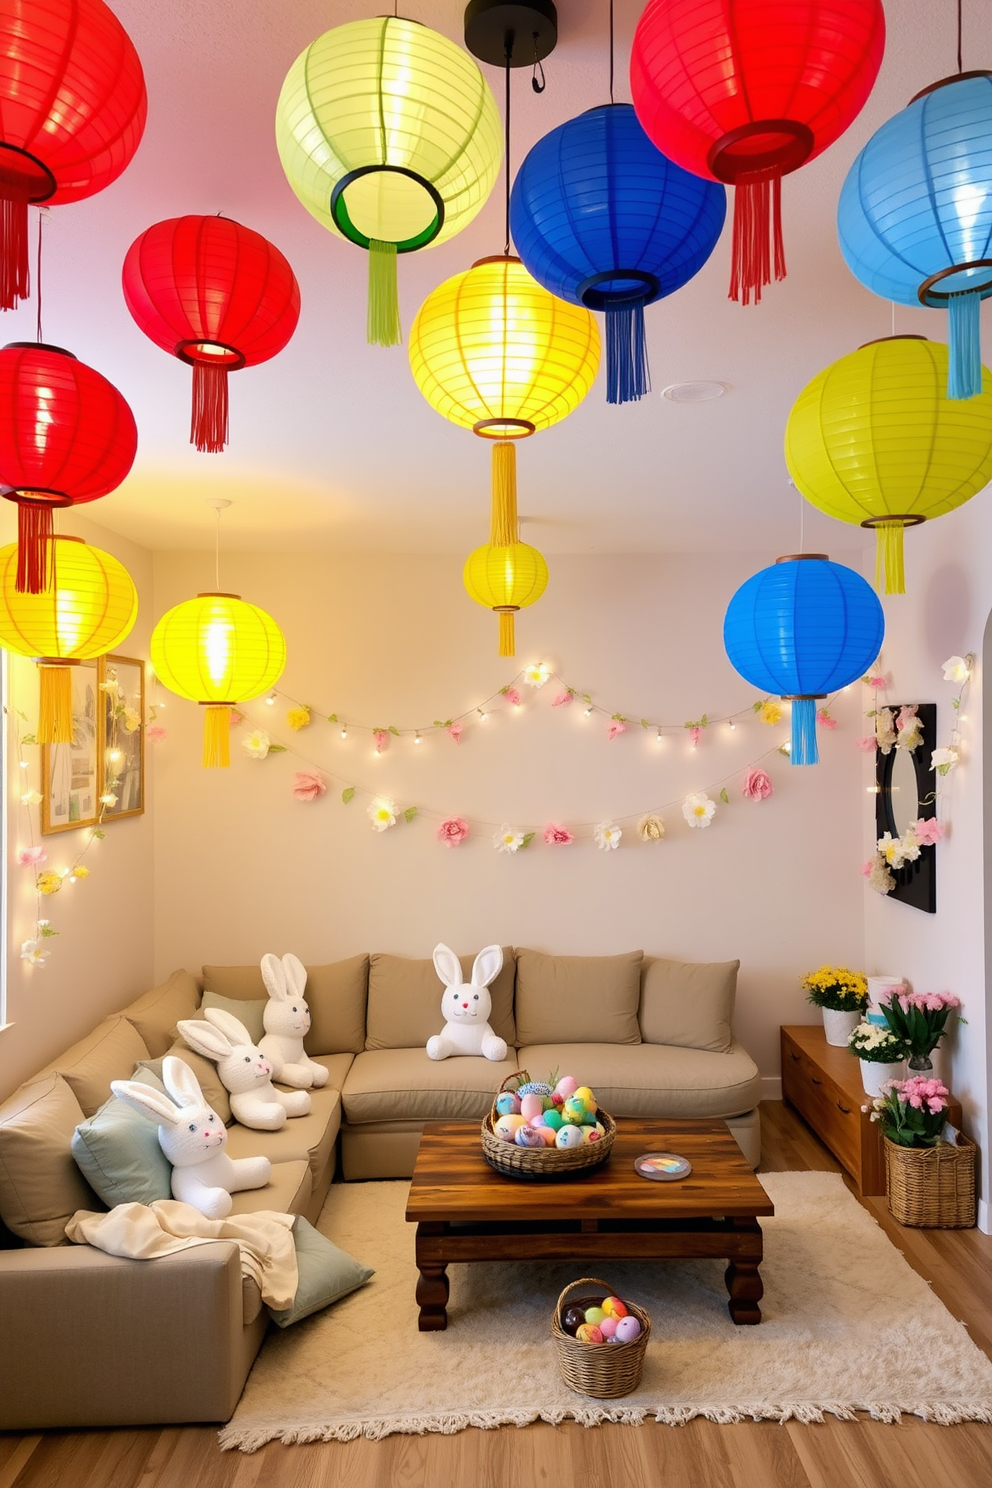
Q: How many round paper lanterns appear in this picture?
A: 13